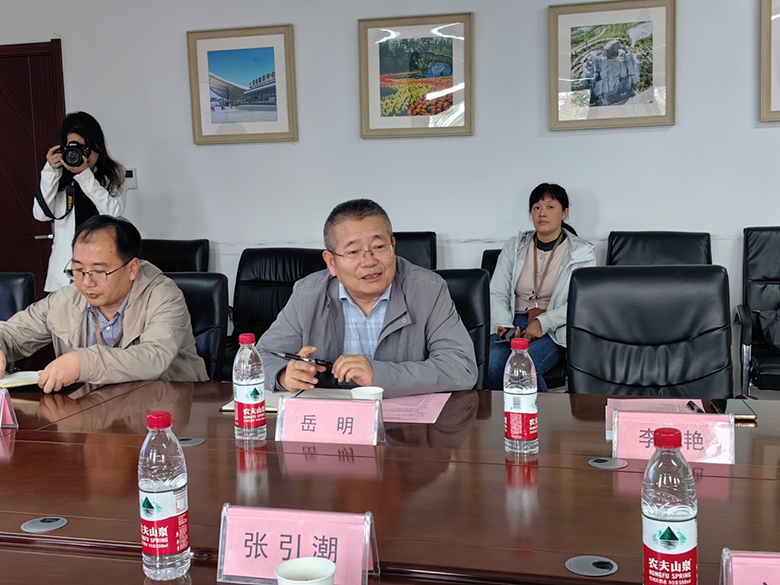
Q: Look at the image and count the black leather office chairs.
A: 10